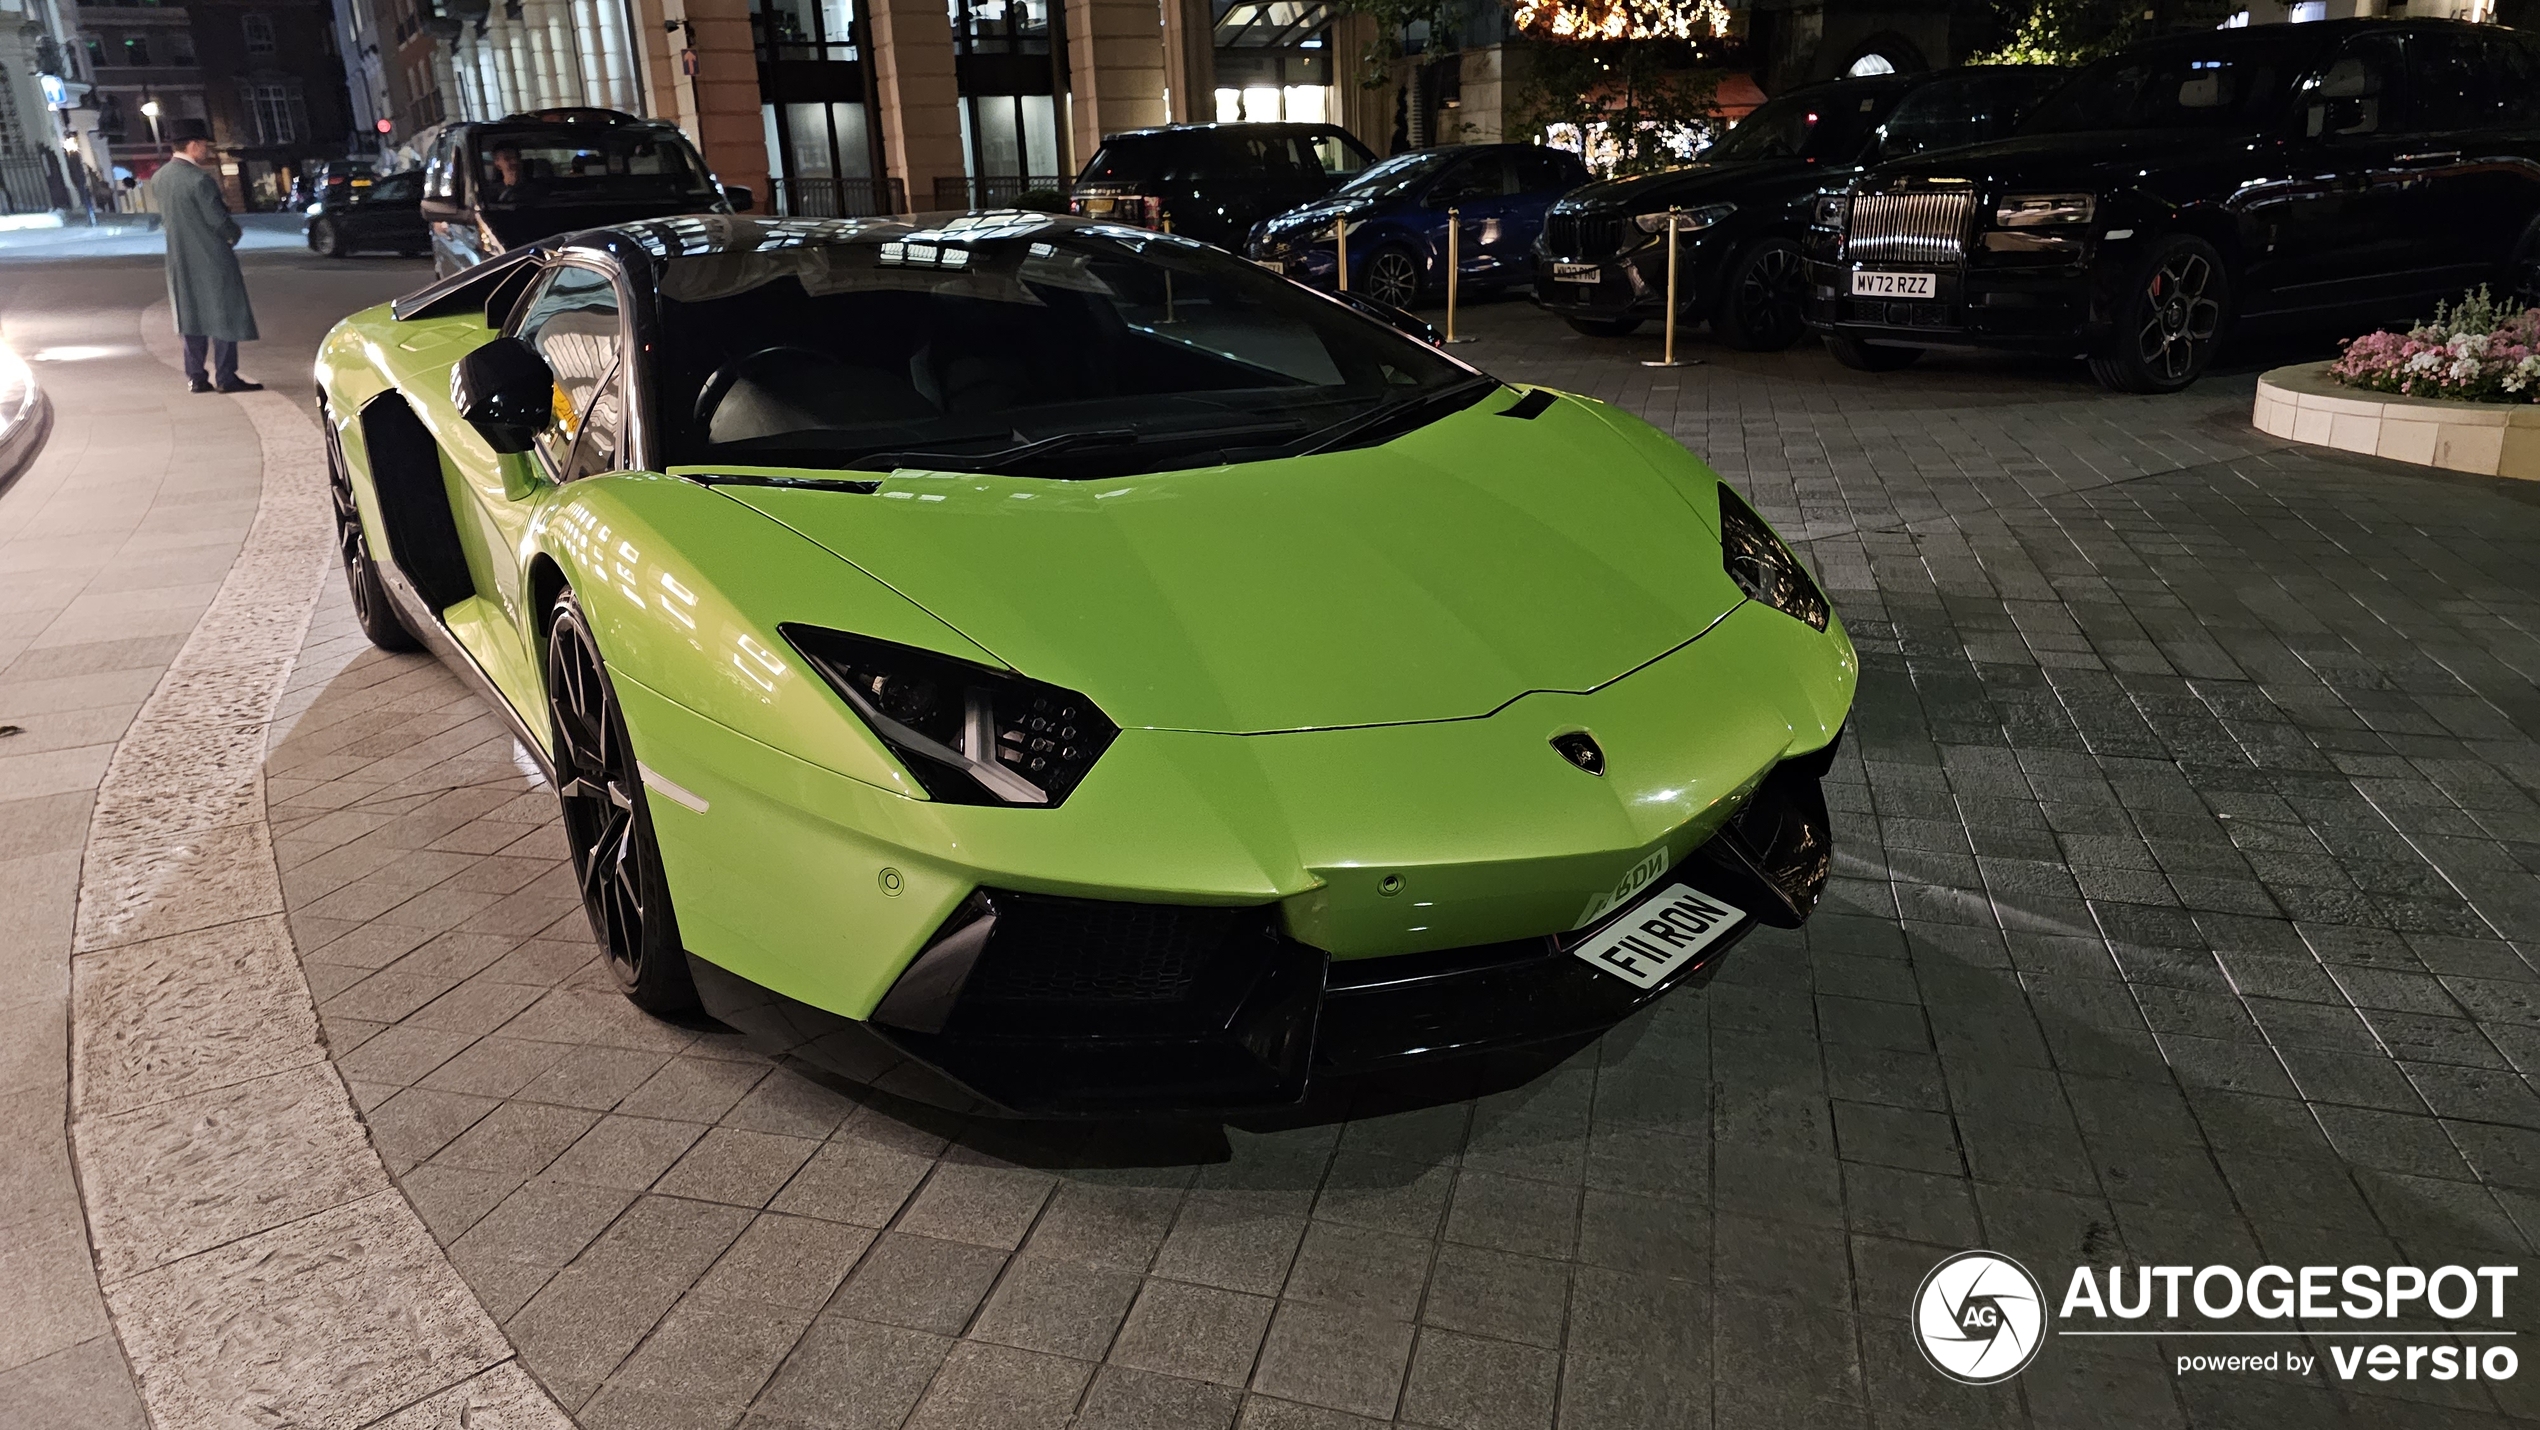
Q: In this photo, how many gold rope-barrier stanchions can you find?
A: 4